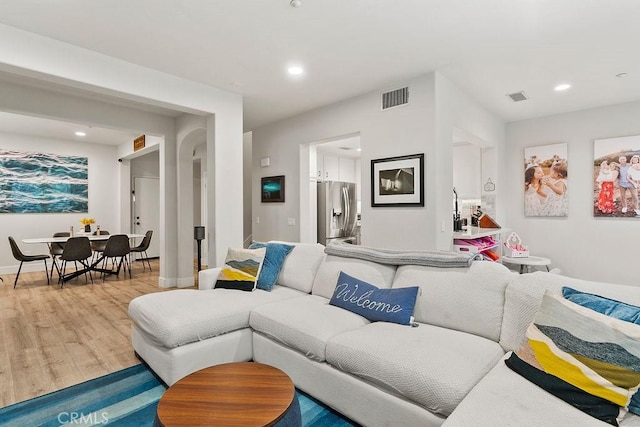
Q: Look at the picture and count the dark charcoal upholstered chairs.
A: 6